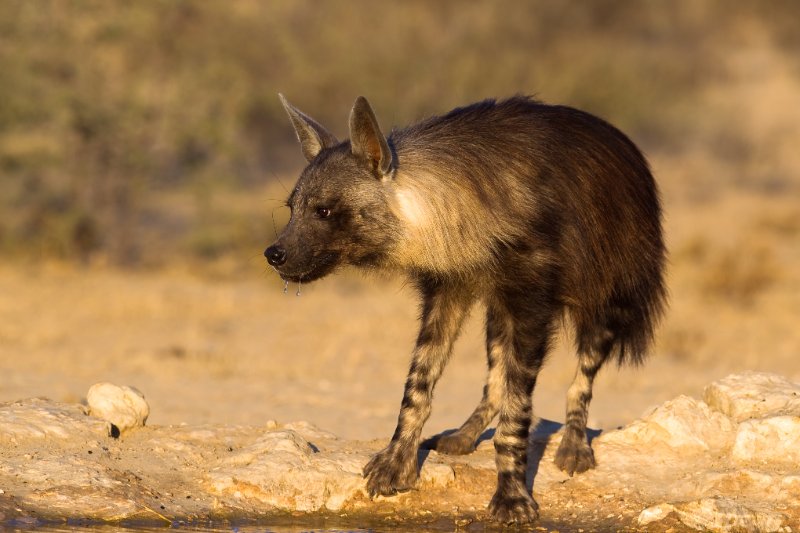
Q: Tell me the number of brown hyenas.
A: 1